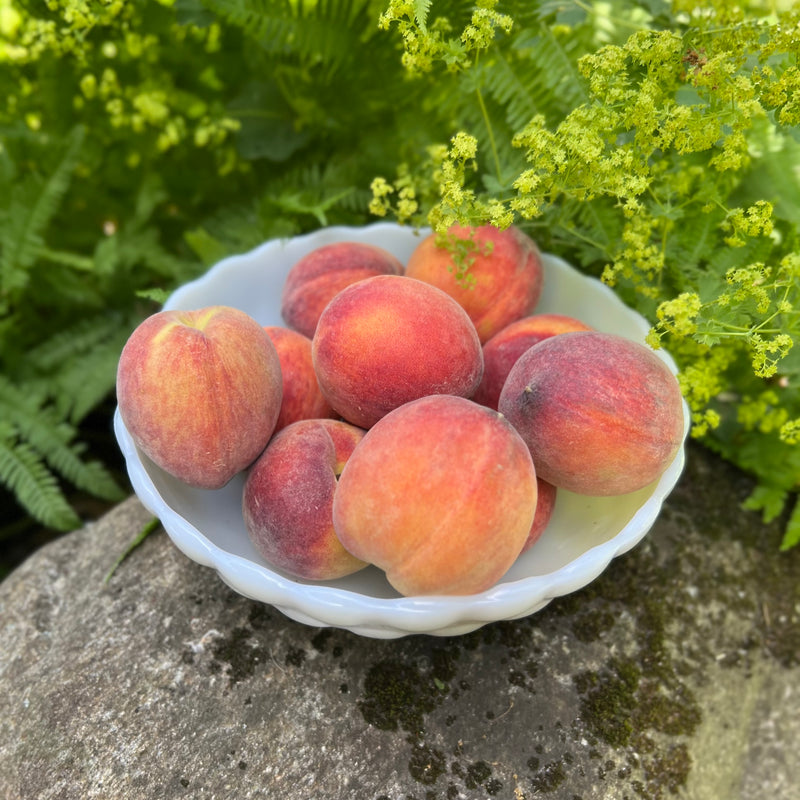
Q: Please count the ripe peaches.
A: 10